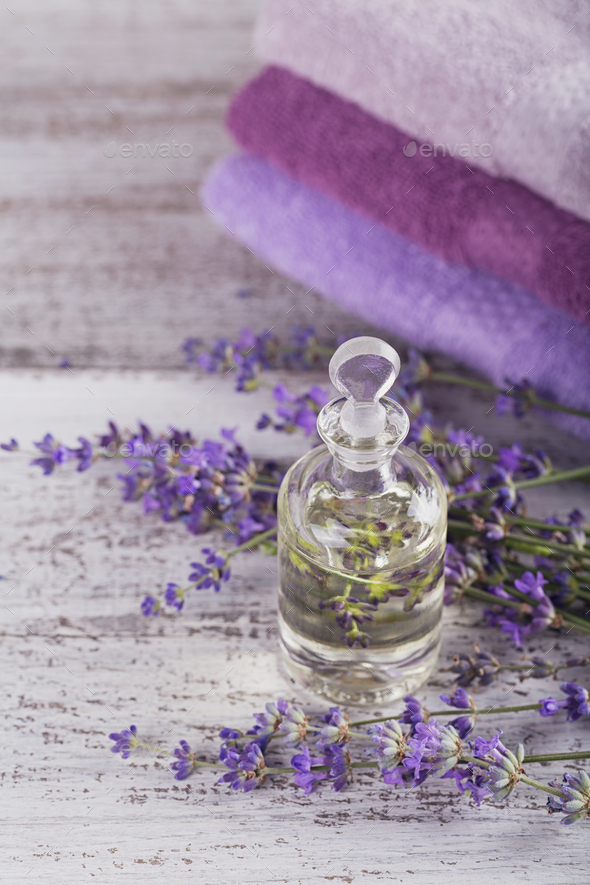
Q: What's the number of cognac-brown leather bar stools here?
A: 0